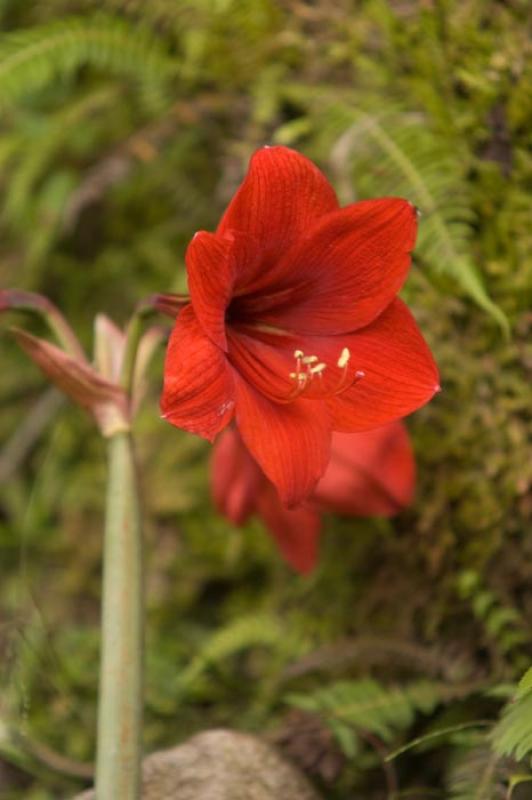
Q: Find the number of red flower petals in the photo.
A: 9